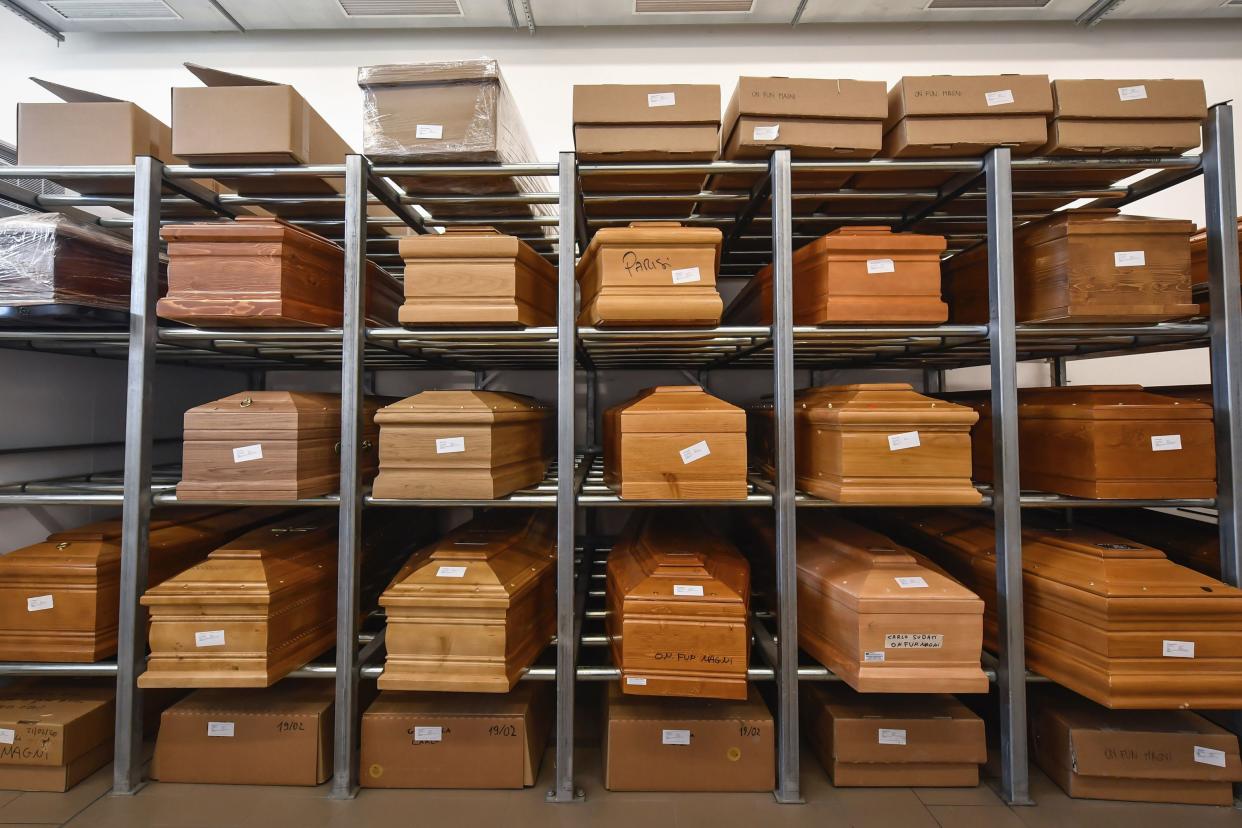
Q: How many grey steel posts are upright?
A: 6